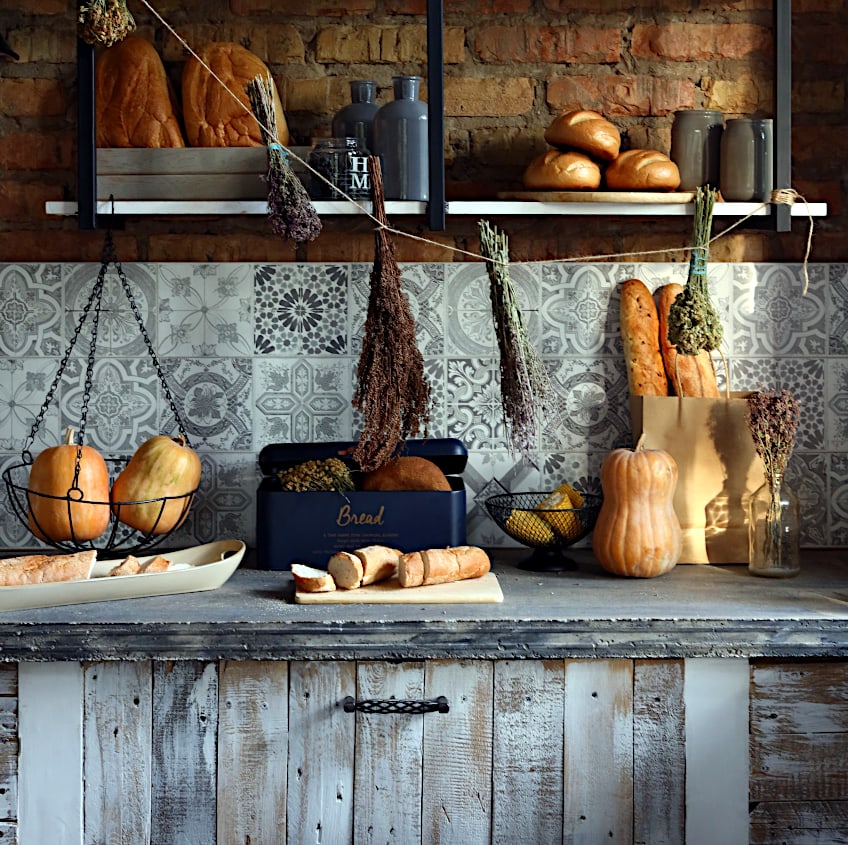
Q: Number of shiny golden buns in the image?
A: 3